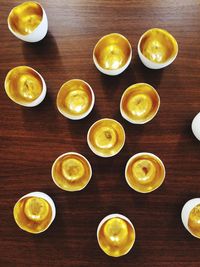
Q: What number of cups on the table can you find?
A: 13